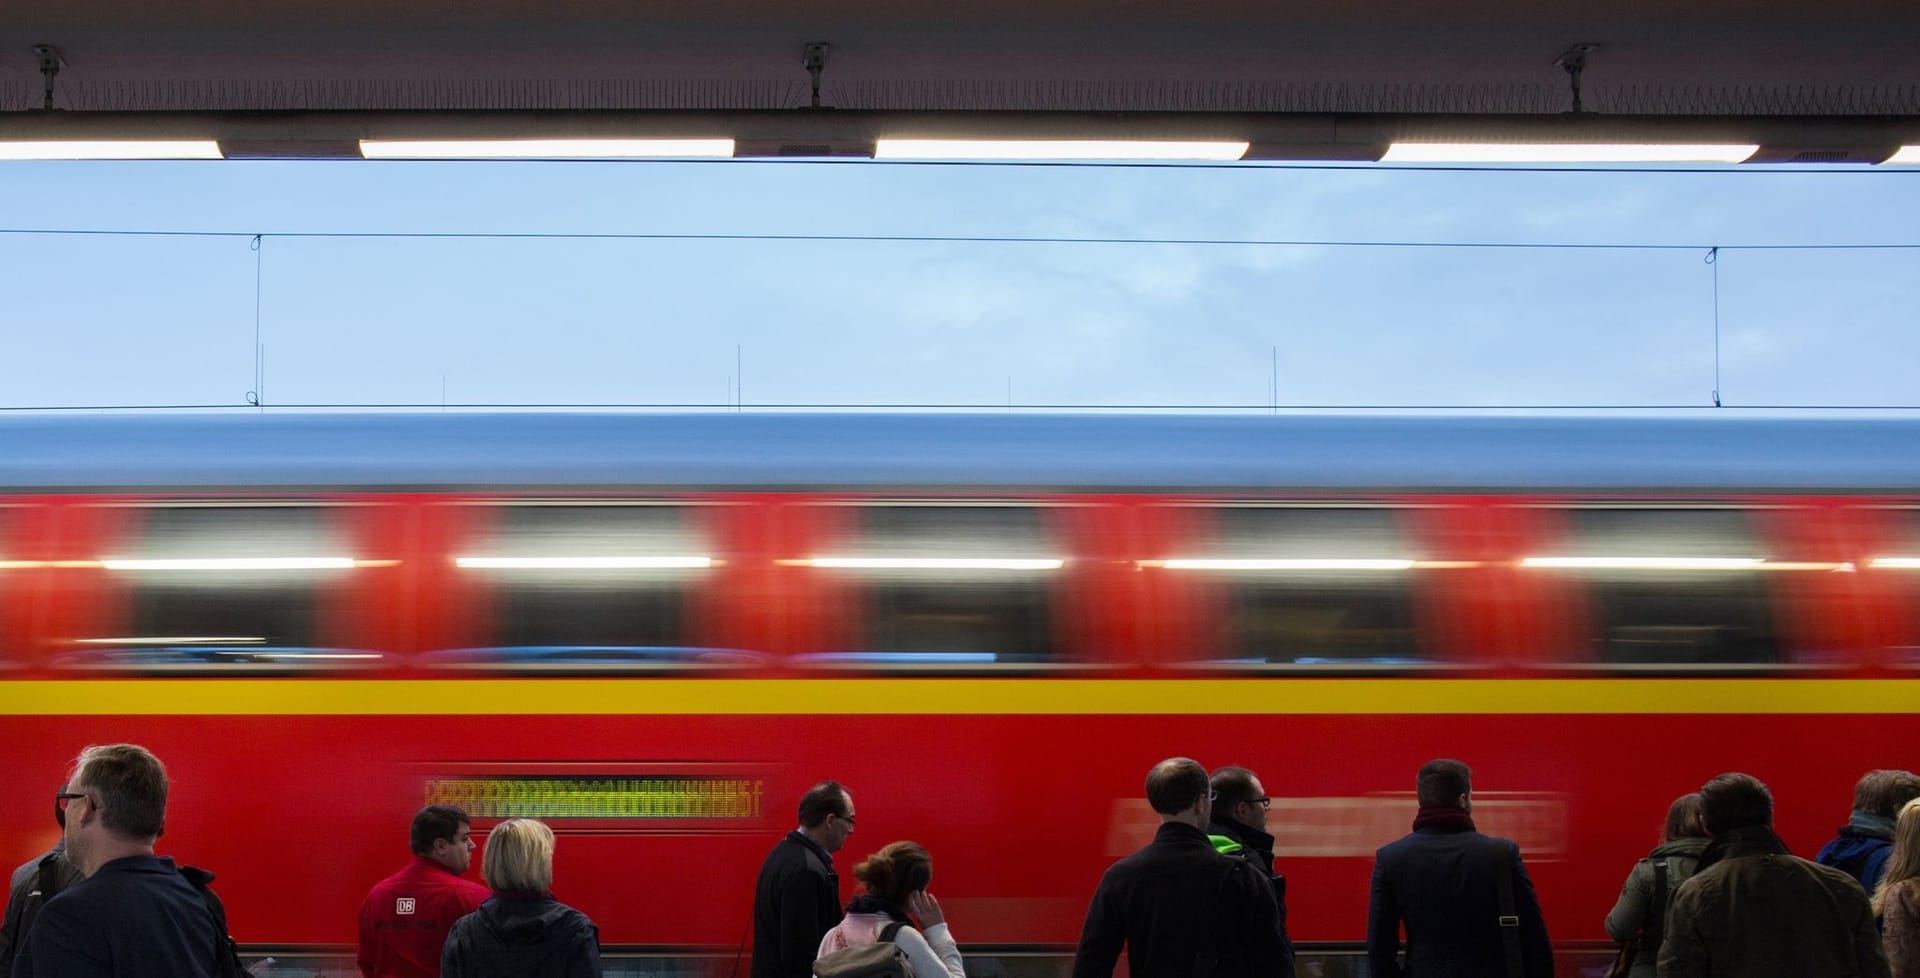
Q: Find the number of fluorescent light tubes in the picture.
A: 5